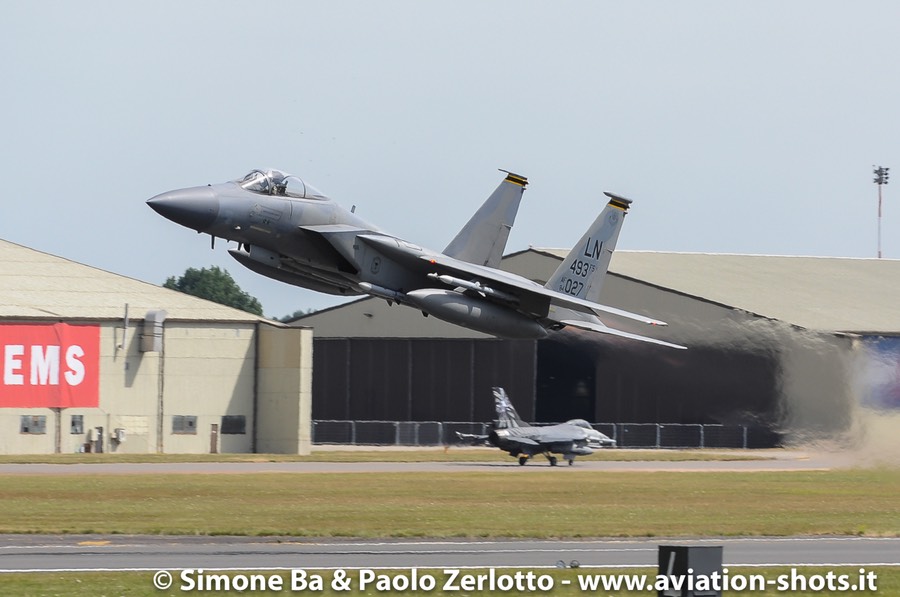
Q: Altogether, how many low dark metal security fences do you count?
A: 1